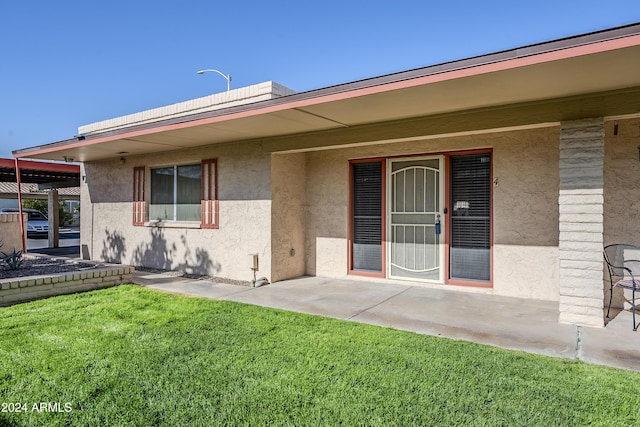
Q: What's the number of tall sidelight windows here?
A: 2